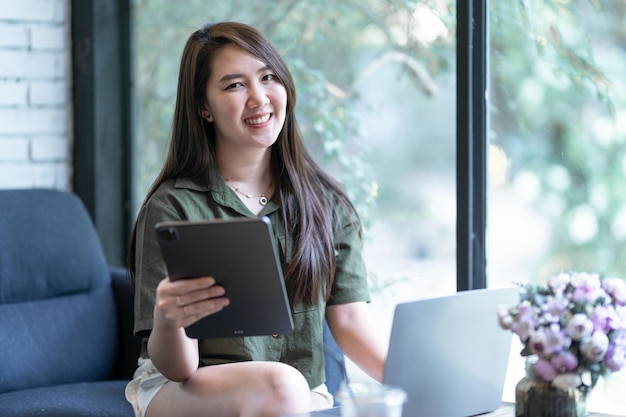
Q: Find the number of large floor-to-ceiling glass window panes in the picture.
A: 2